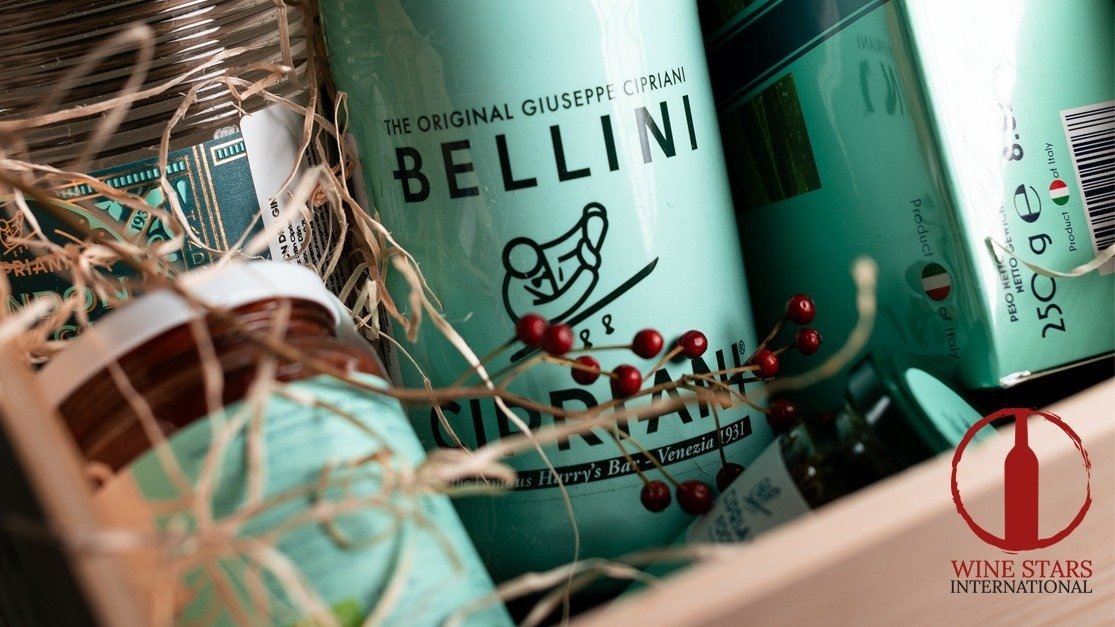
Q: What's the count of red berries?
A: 13